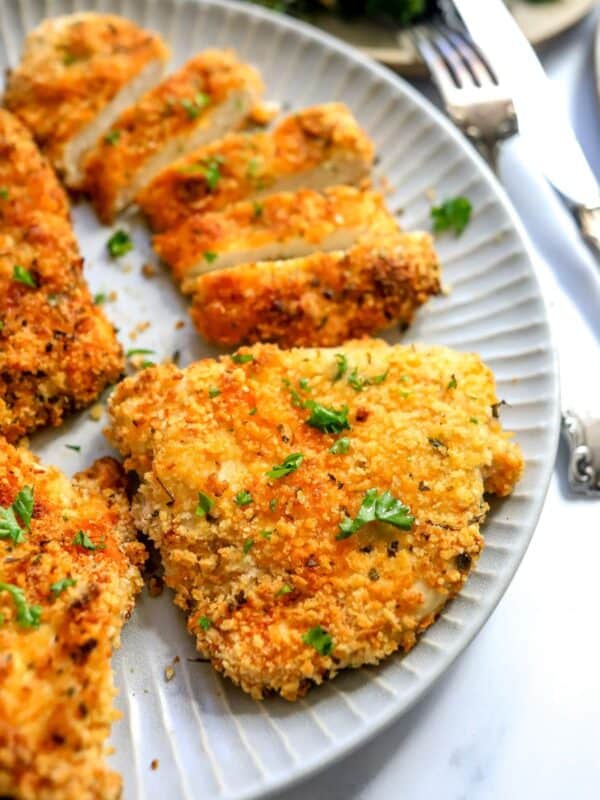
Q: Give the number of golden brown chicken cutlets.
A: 4